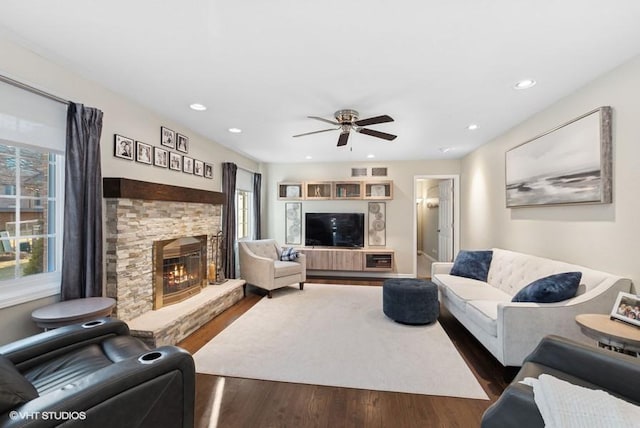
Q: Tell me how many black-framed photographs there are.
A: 9